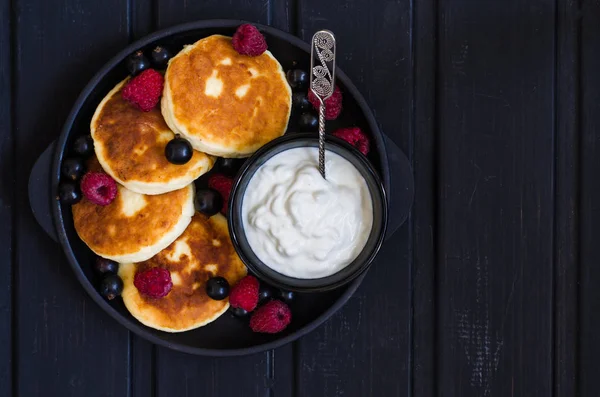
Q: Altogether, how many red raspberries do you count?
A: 9